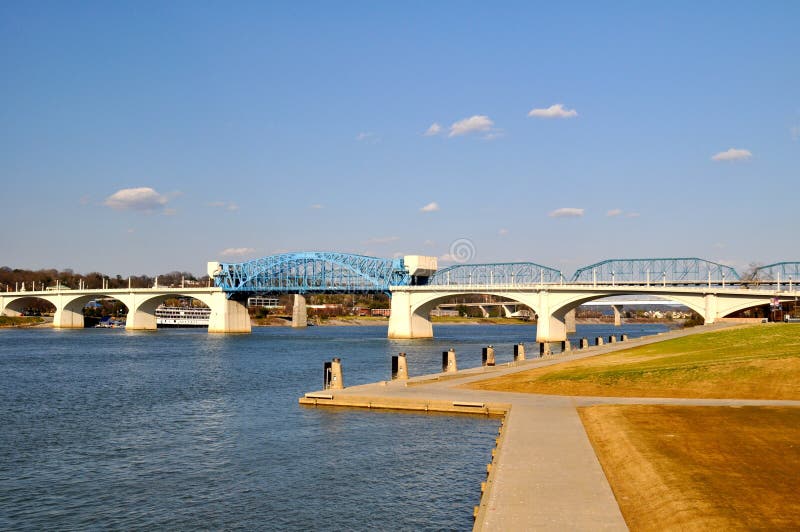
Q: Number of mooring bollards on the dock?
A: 11